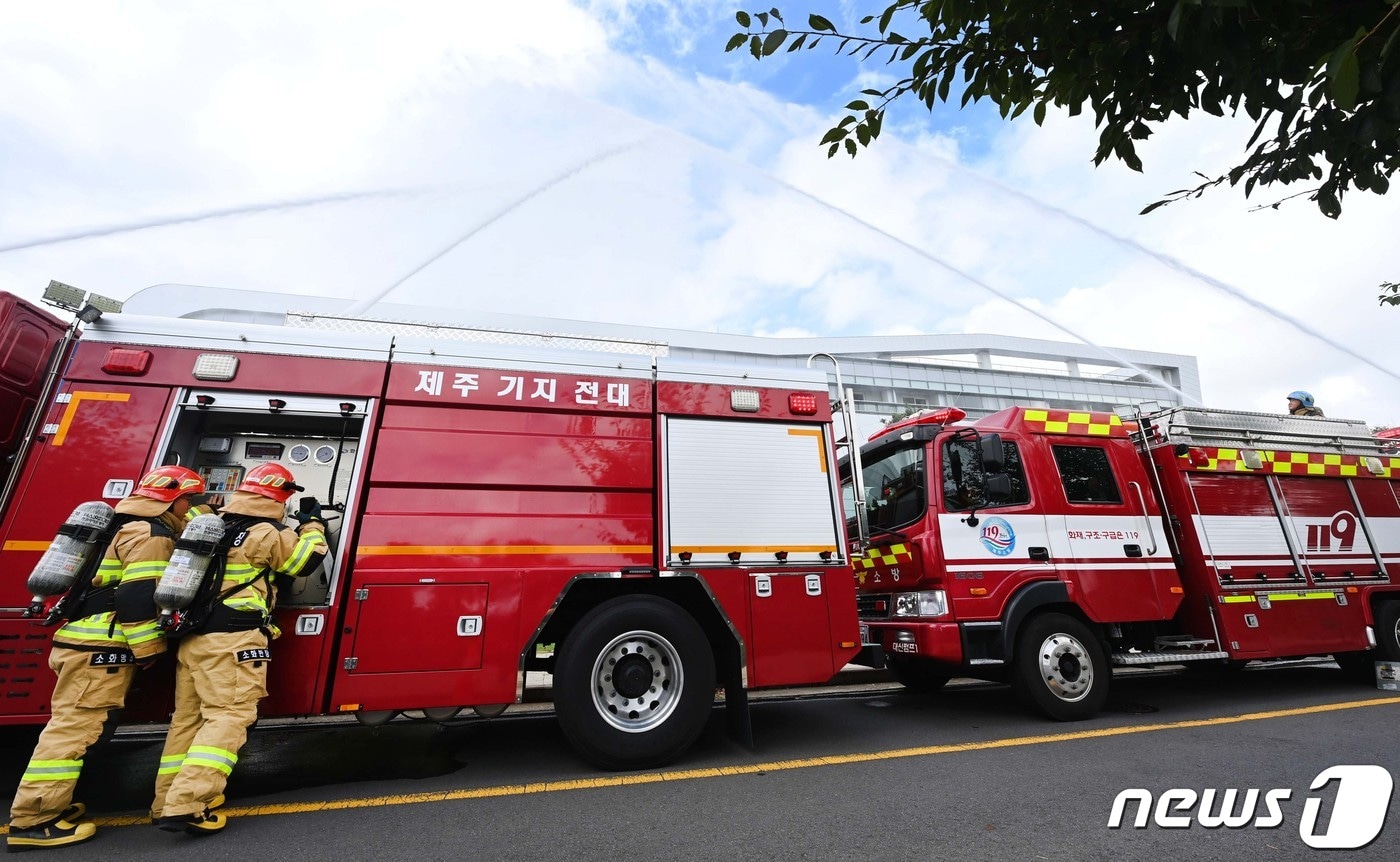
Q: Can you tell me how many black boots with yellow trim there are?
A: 4